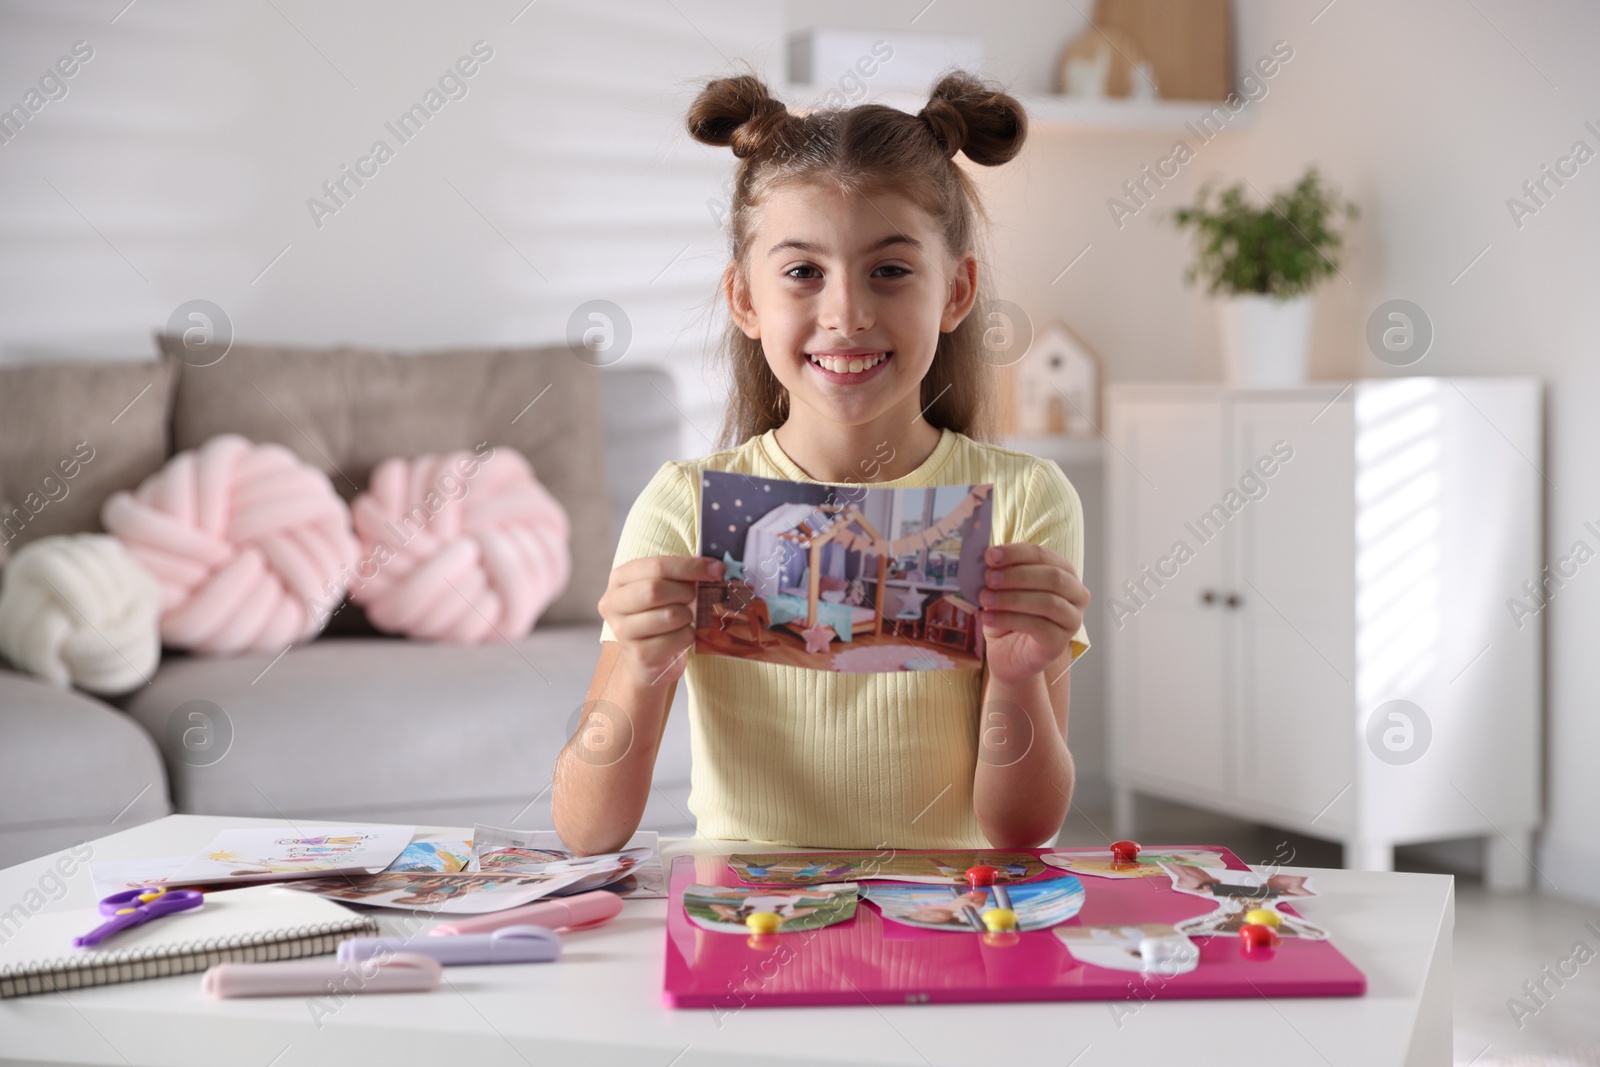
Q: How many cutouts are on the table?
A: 6